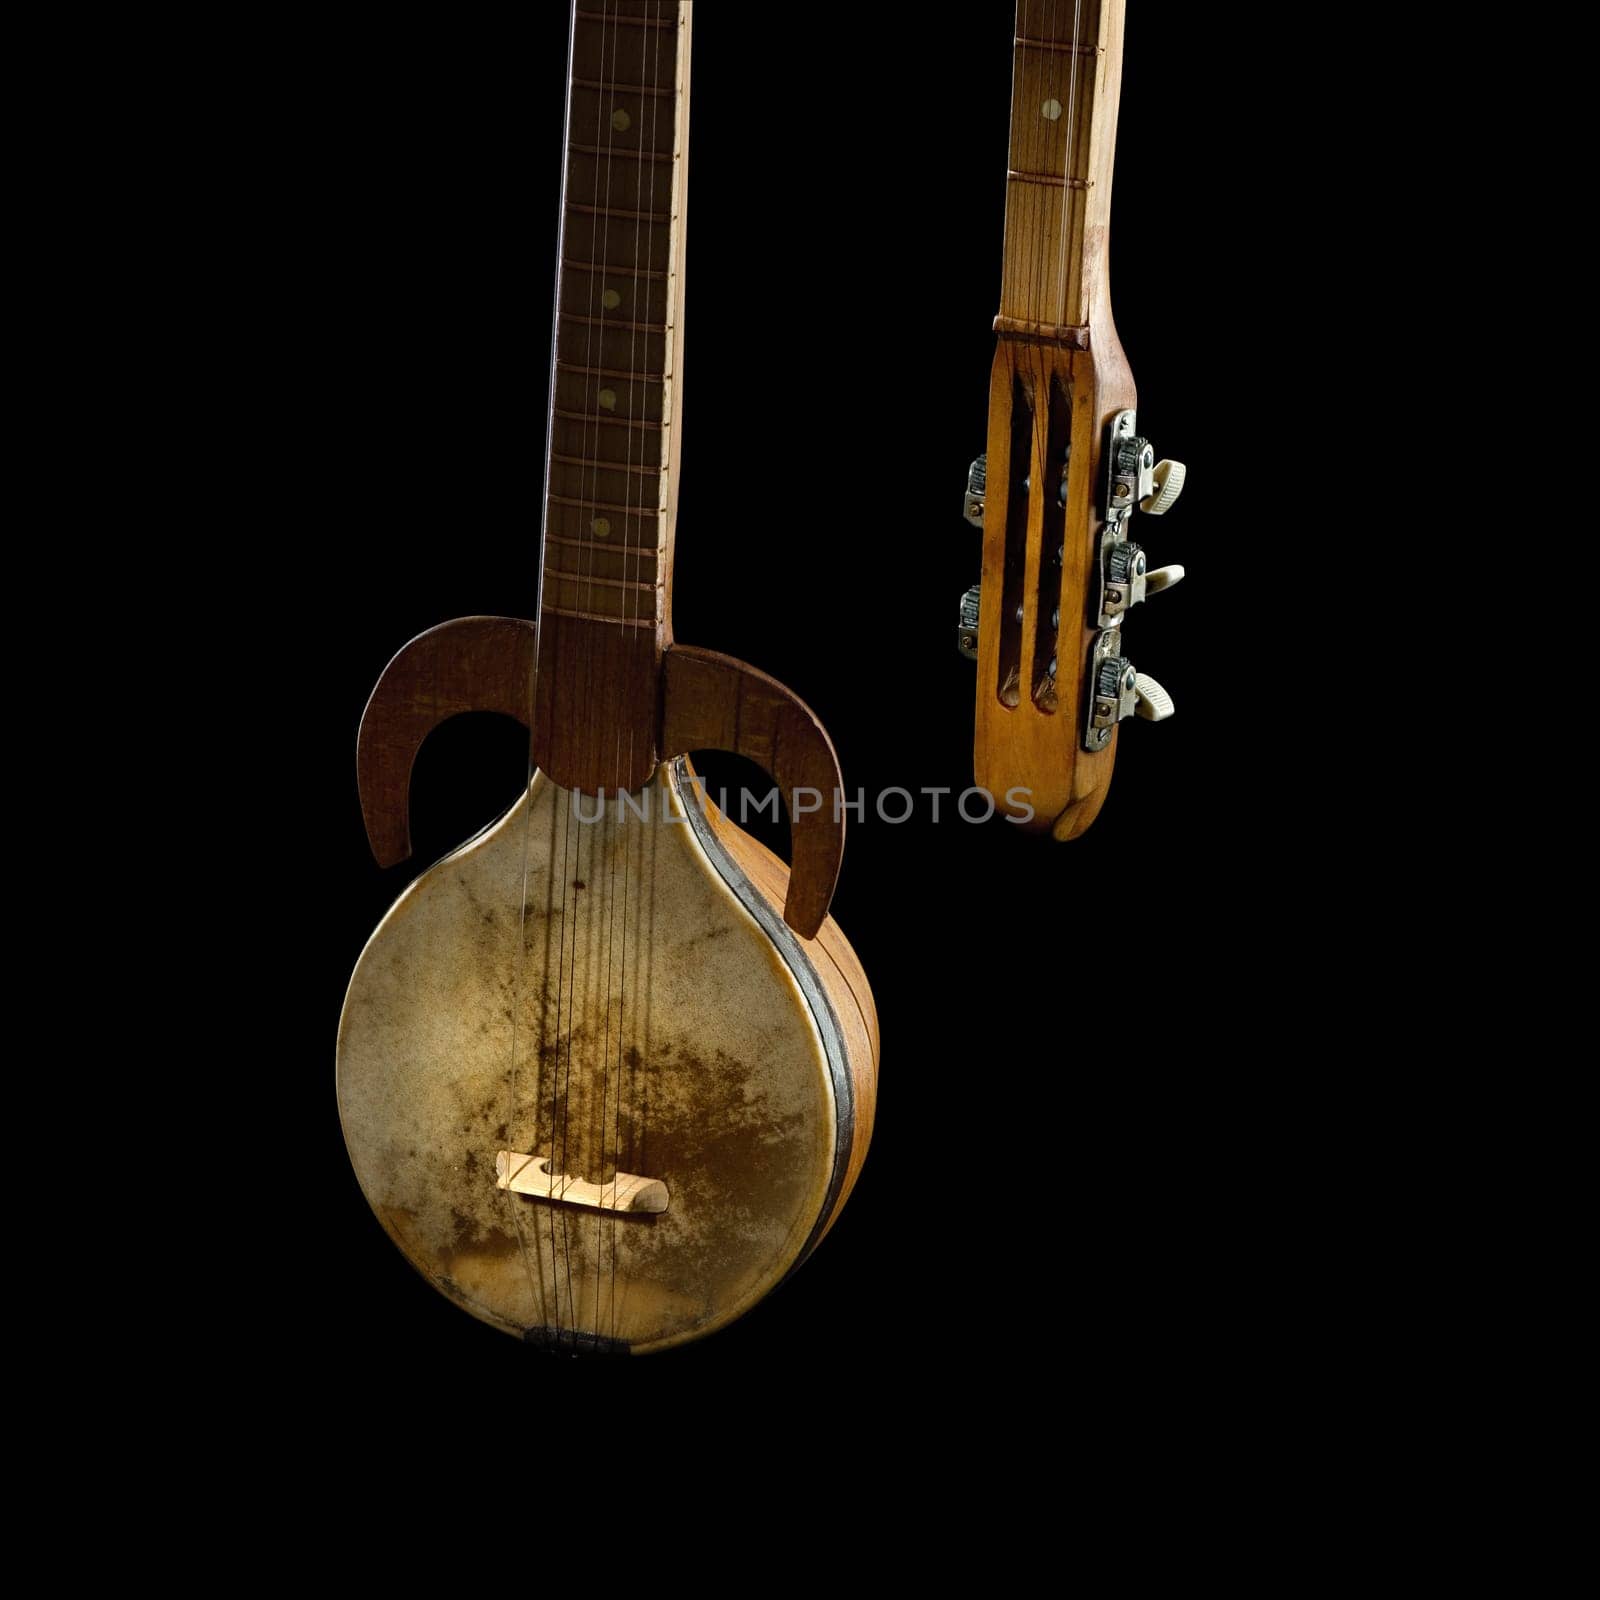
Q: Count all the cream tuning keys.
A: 3